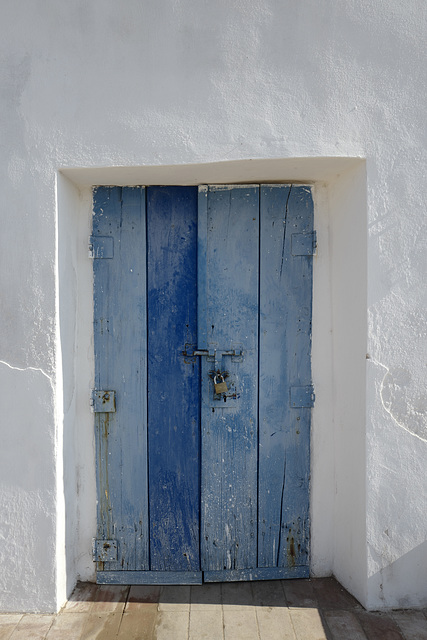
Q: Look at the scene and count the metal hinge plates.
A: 5